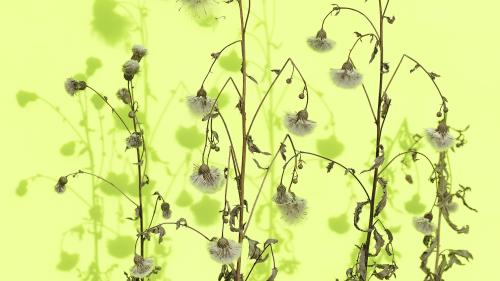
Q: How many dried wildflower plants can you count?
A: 4